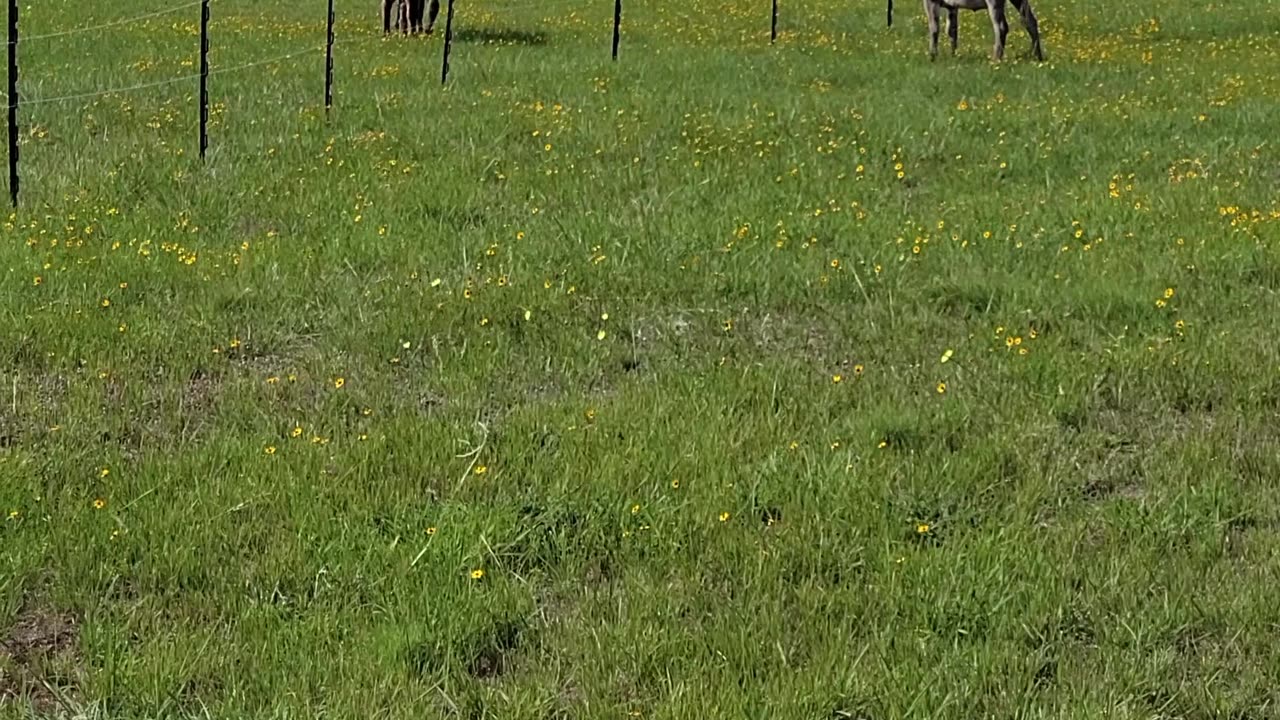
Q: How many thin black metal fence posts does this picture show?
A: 7